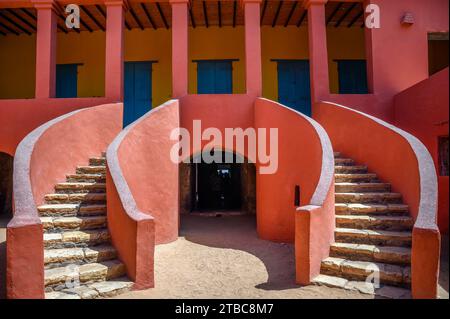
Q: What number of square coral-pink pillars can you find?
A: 5